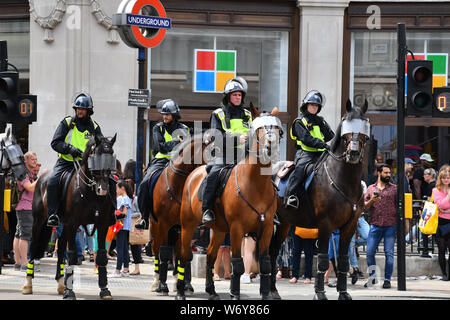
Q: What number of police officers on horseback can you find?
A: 4